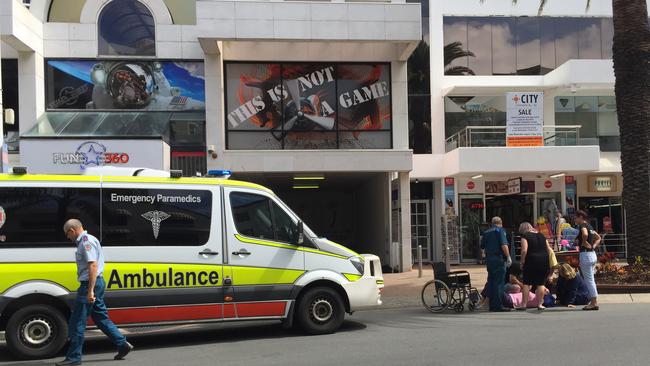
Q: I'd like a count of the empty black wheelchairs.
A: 1